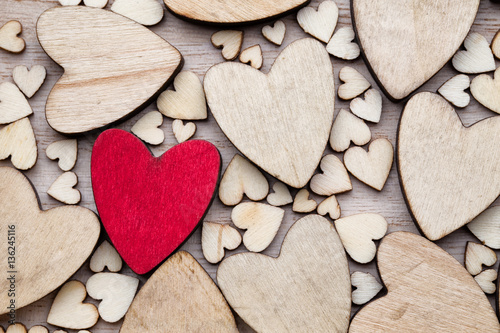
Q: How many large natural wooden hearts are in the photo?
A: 9